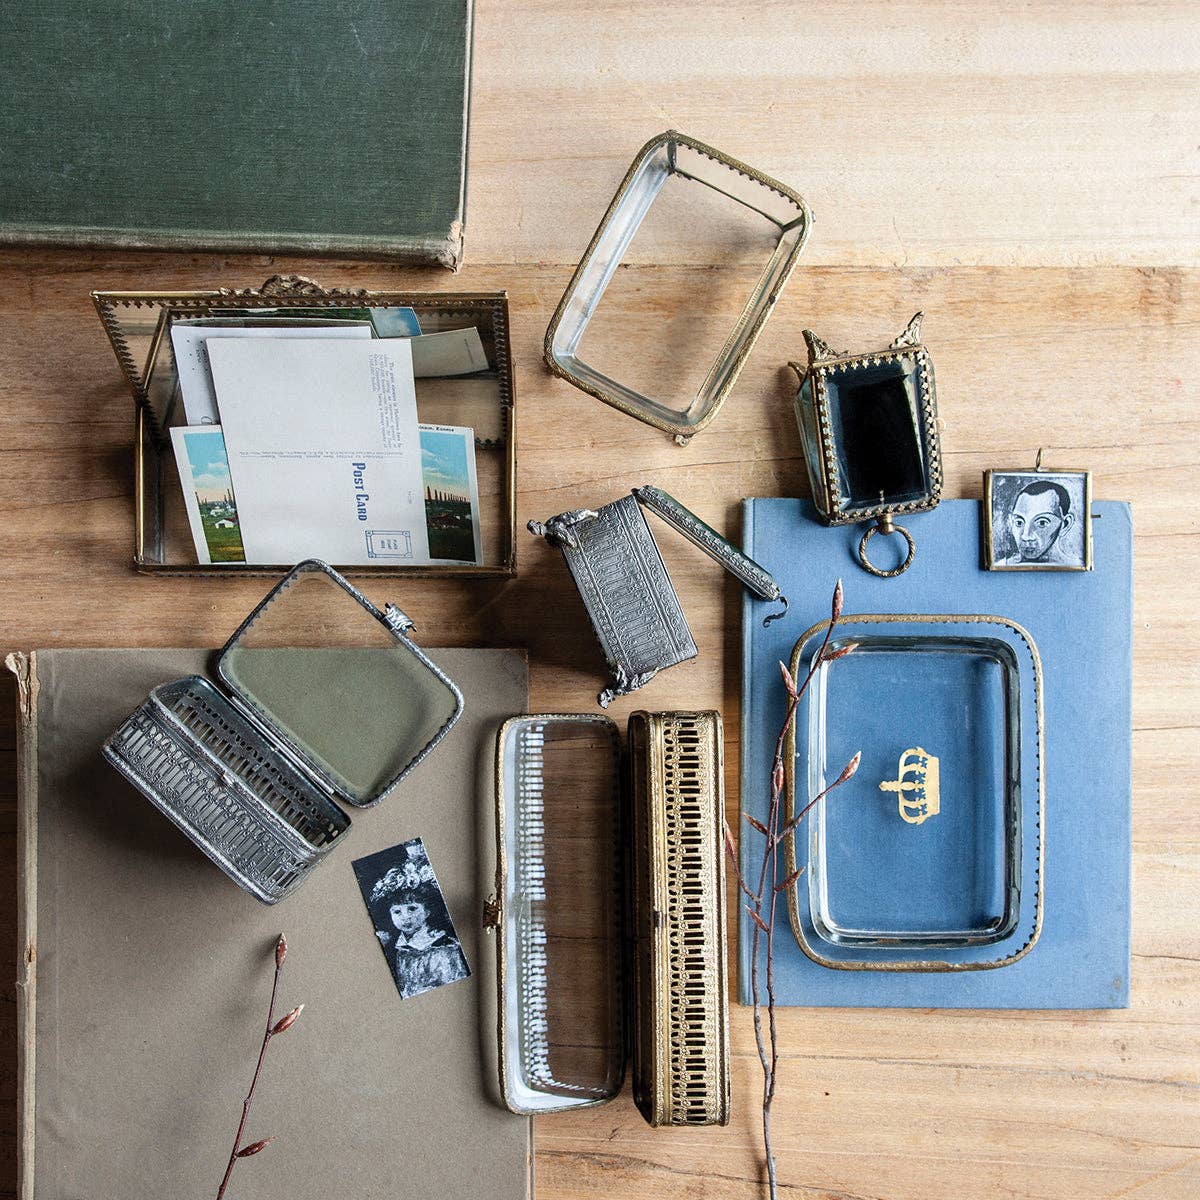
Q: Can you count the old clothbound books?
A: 3